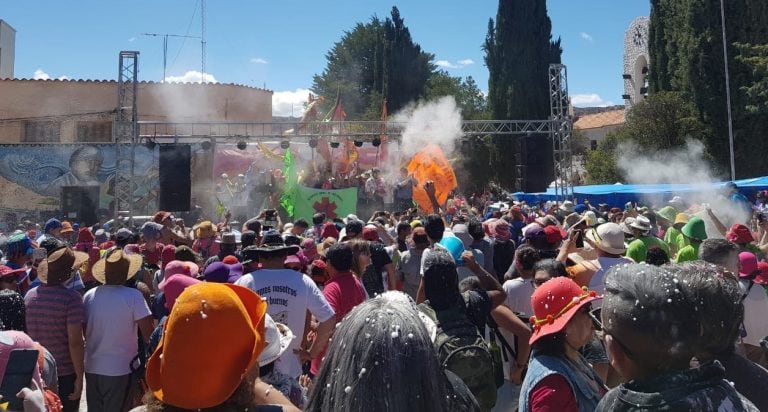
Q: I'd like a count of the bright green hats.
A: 2